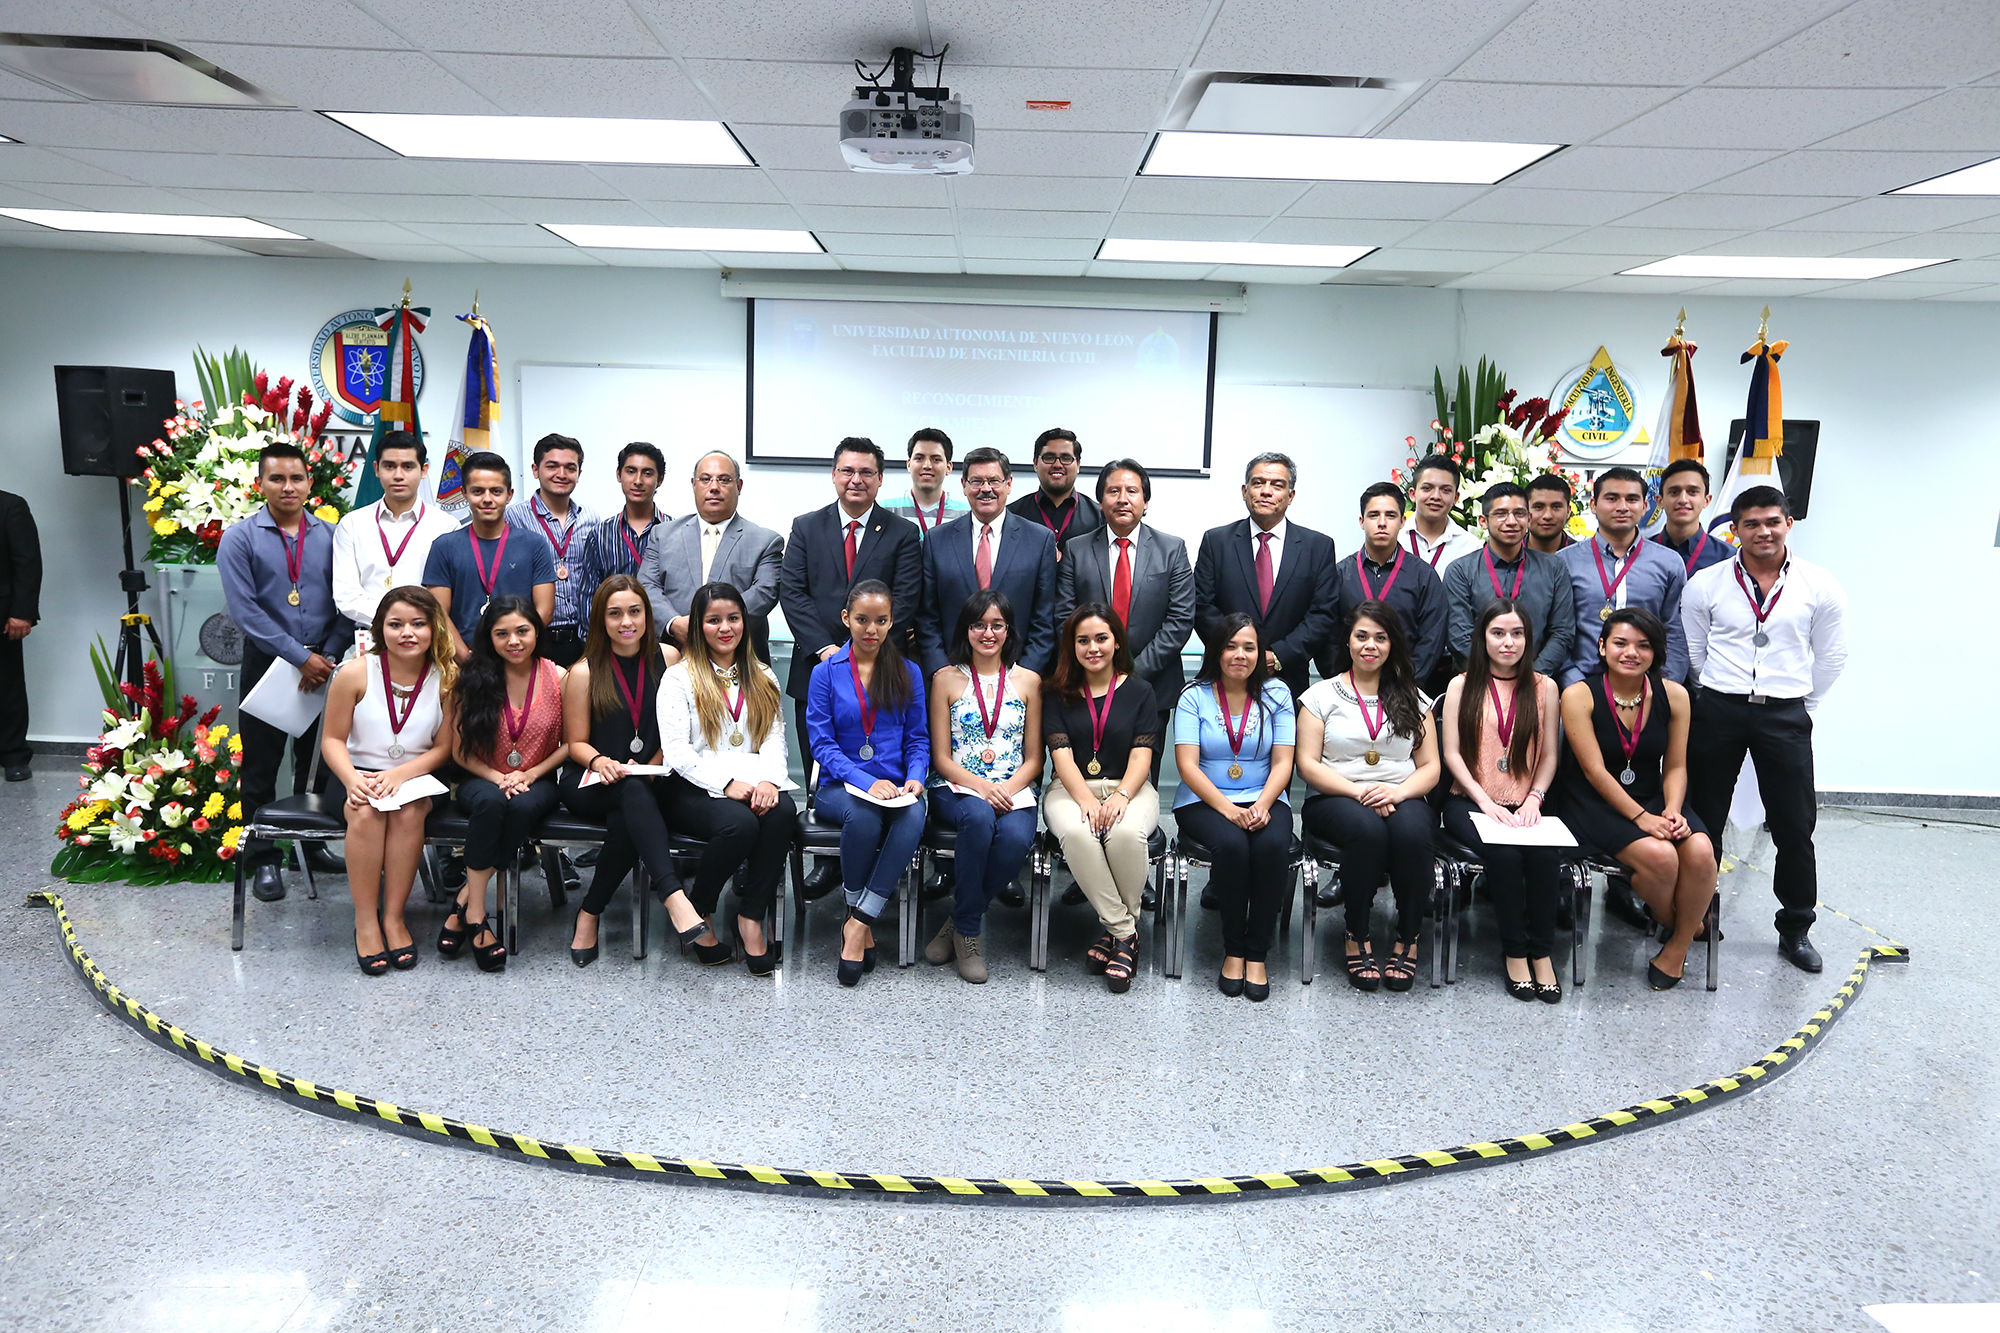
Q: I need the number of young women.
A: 11